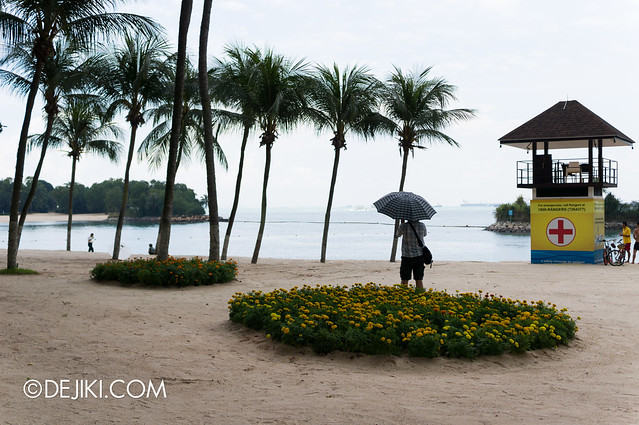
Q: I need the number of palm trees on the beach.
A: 11